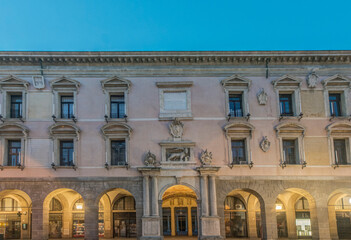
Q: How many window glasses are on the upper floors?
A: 12